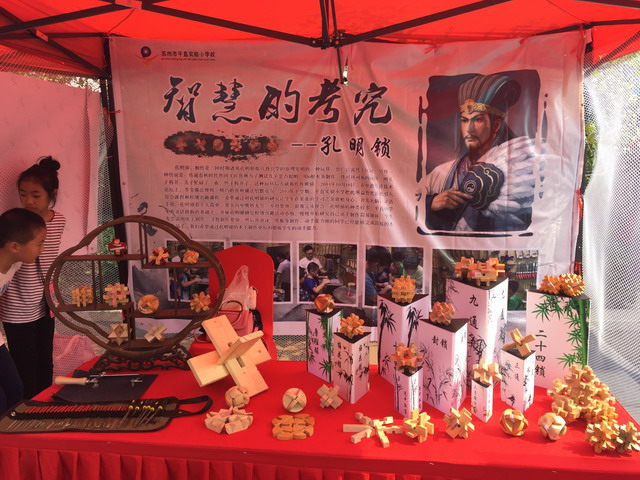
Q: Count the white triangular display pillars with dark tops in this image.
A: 9